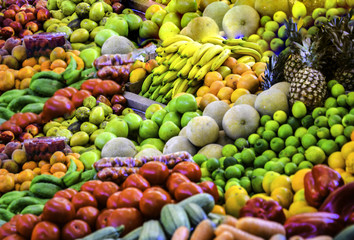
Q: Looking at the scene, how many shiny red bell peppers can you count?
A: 4